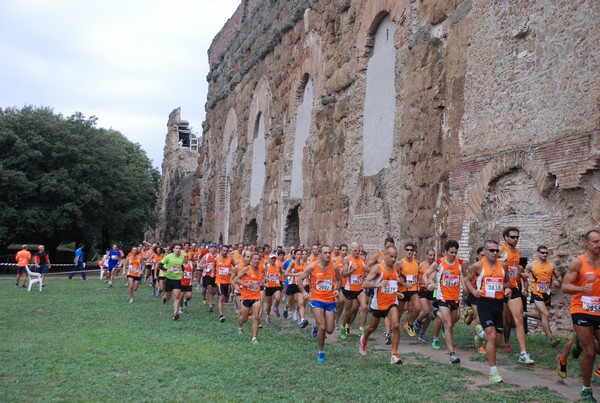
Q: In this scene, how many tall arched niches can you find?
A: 4